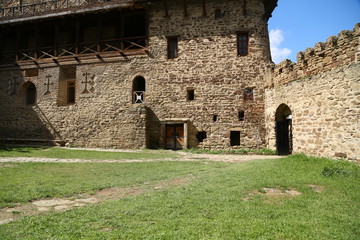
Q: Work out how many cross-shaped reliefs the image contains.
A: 3